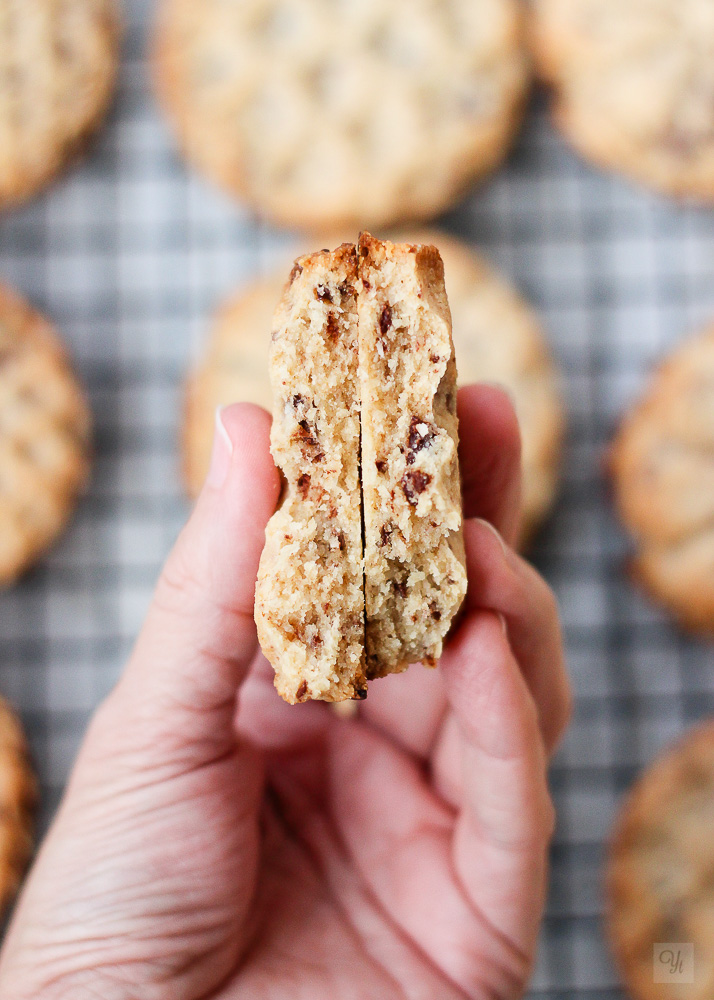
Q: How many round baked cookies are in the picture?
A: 8